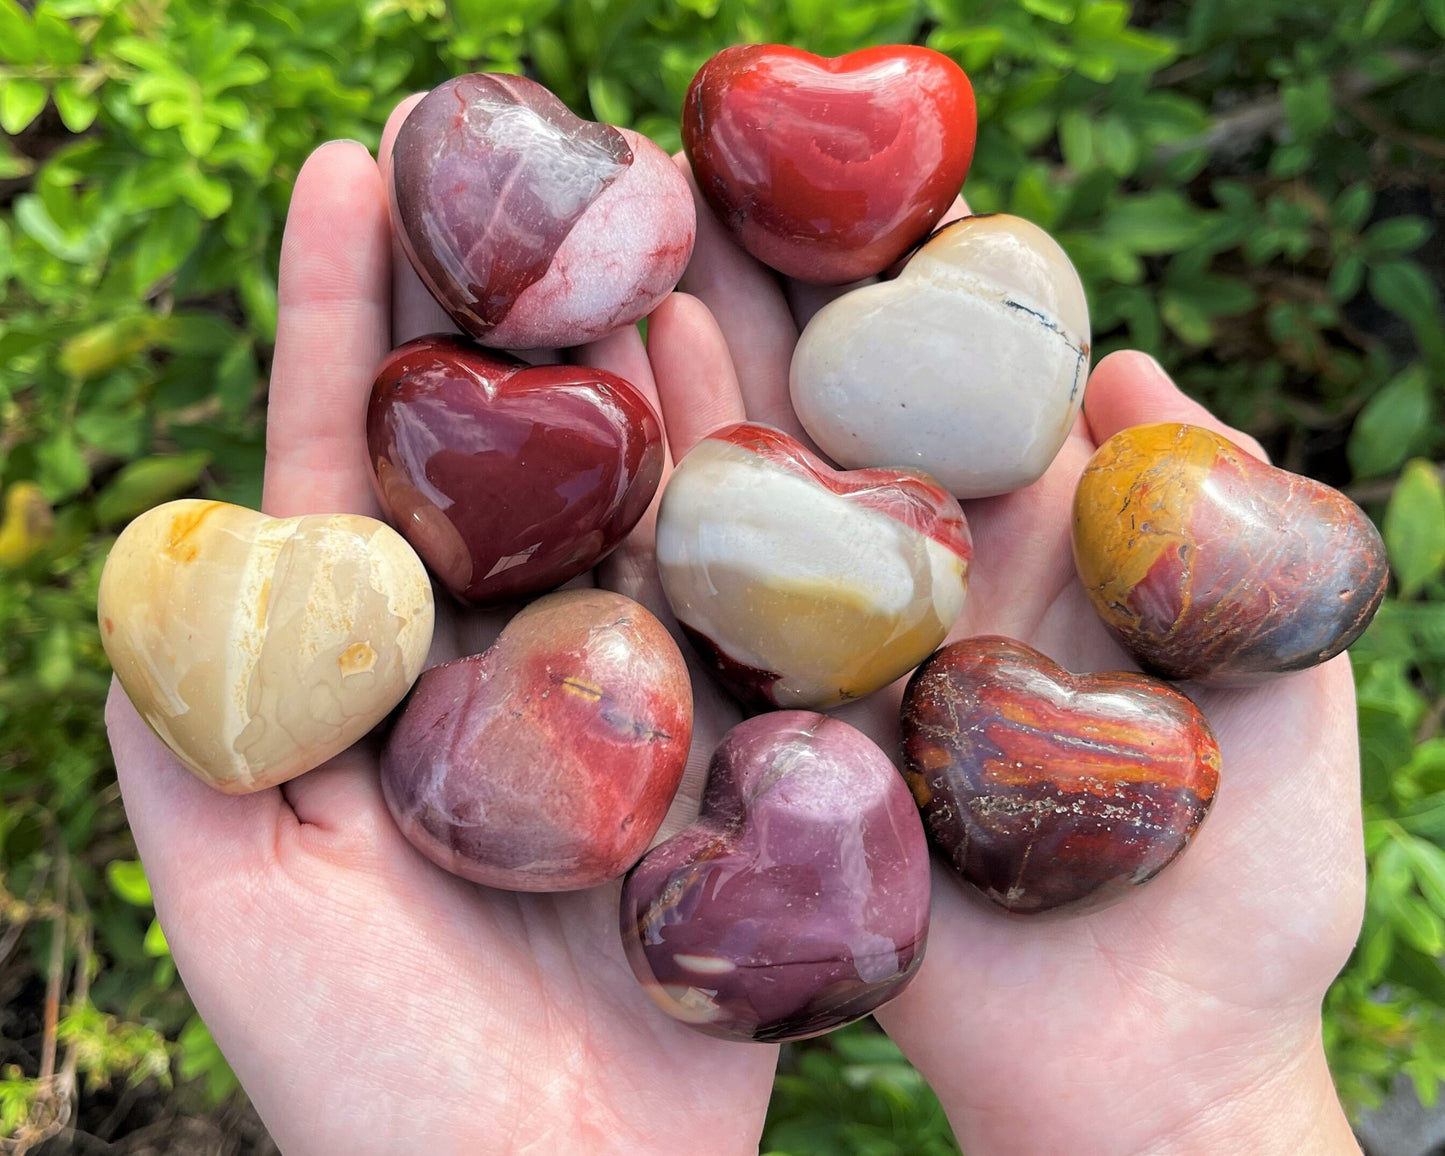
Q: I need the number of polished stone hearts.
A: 10